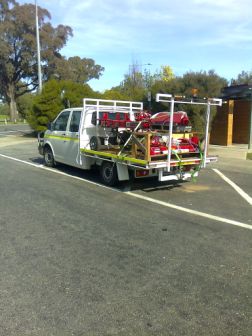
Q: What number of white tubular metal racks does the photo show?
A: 2